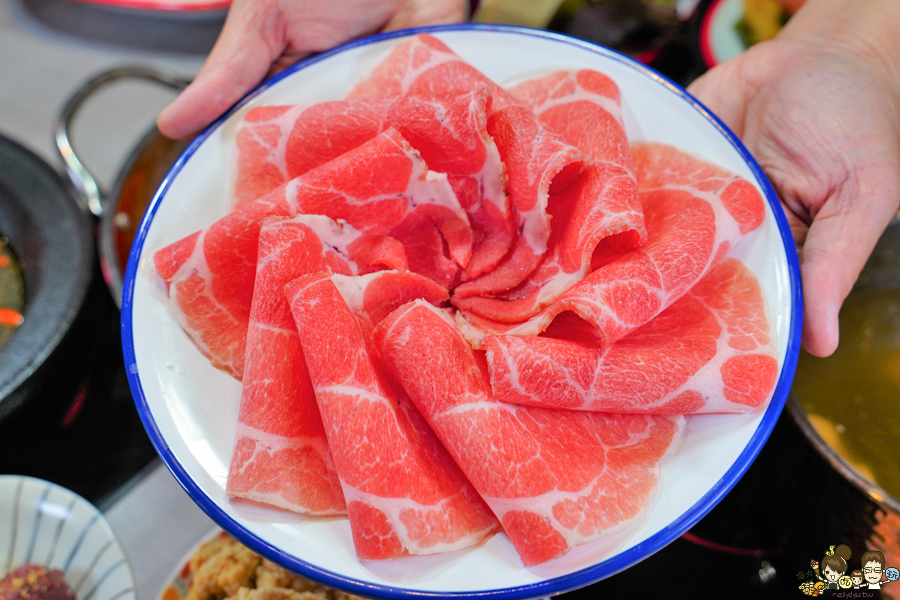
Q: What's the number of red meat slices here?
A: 9